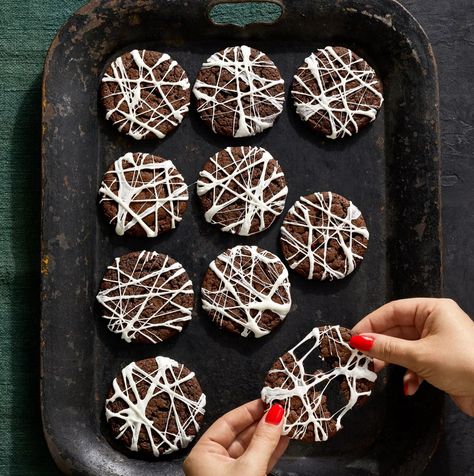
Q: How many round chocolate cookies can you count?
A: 10